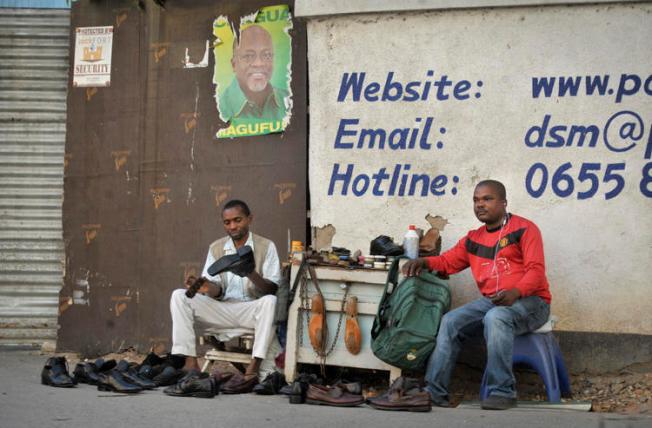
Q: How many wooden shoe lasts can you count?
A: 2